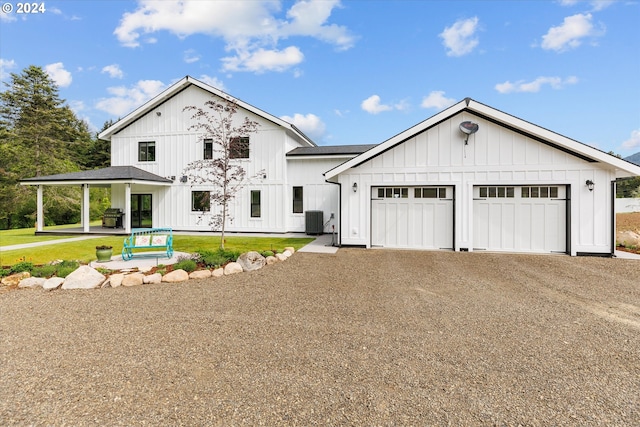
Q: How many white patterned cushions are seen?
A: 2